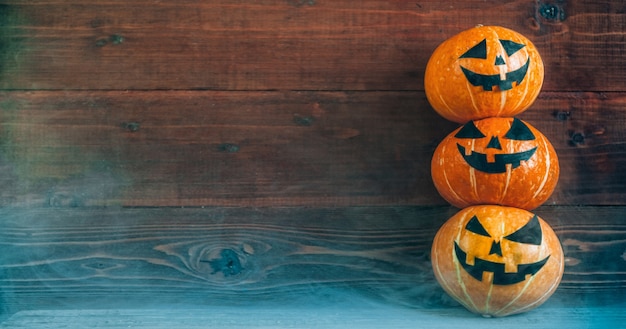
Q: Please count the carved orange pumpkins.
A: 3